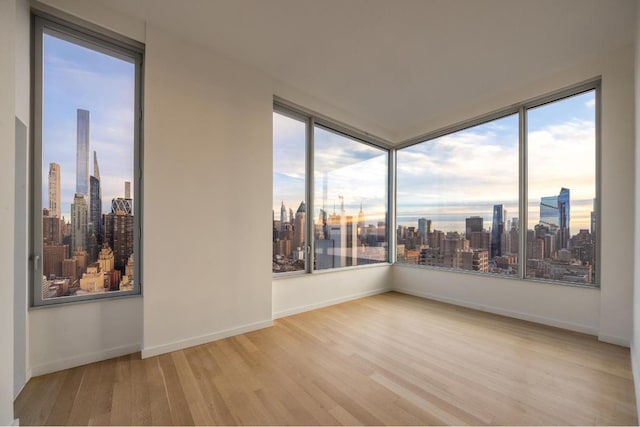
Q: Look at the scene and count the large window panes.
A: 5